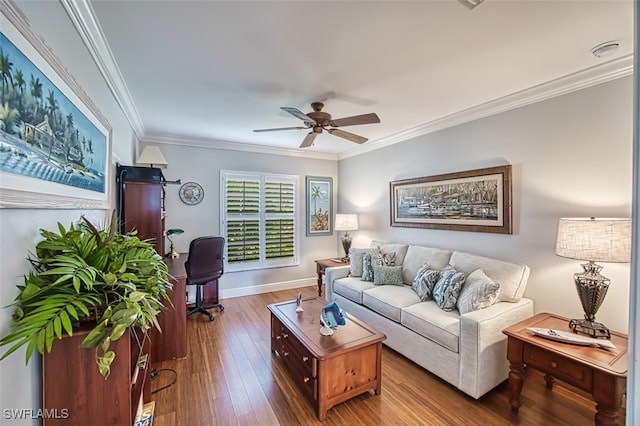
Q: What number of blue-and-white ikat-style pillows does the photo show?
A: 3